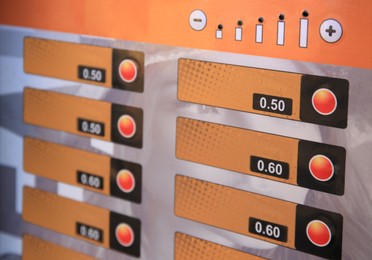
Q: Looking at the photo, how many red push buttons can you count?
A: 7